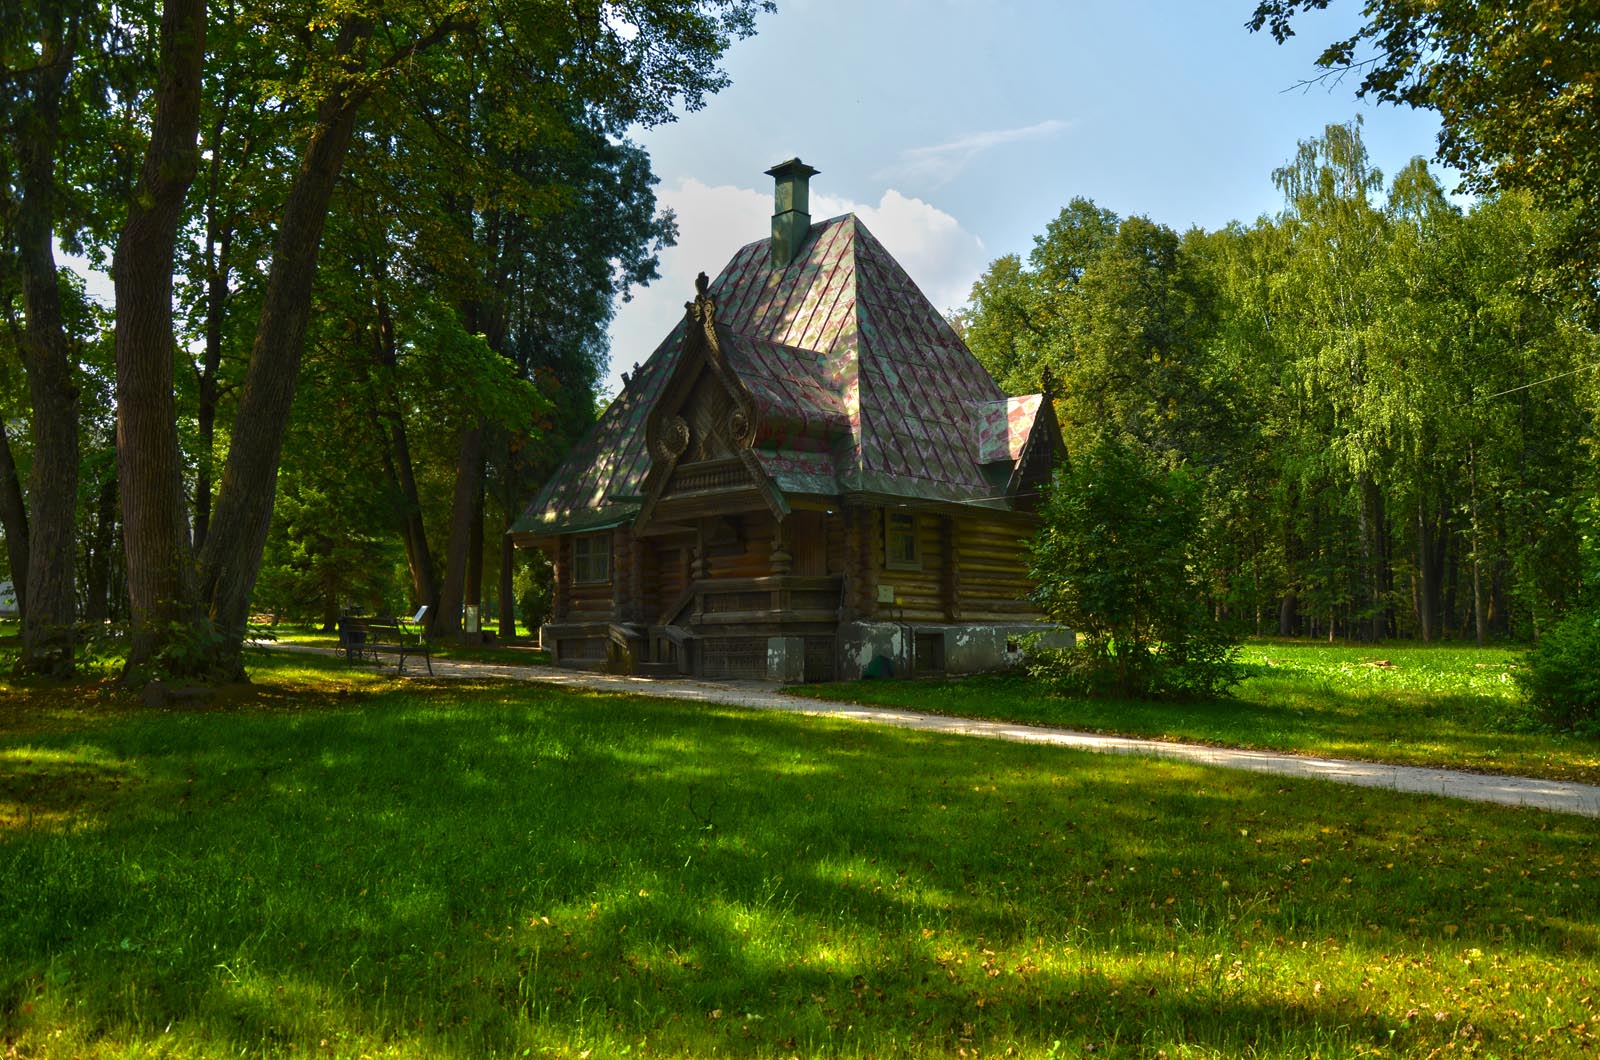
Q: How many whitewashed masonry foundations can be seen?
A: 1